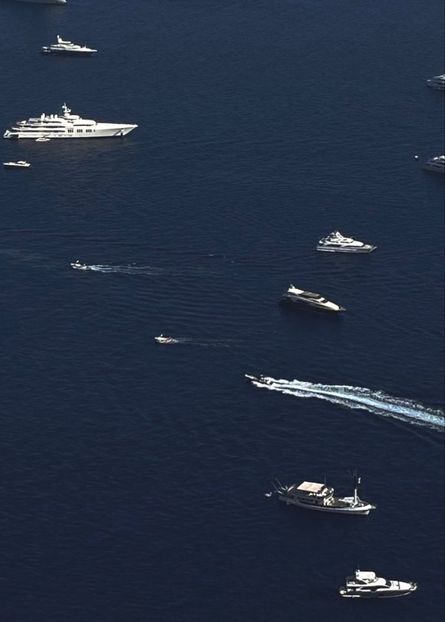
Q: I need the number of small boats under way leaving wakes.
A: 3